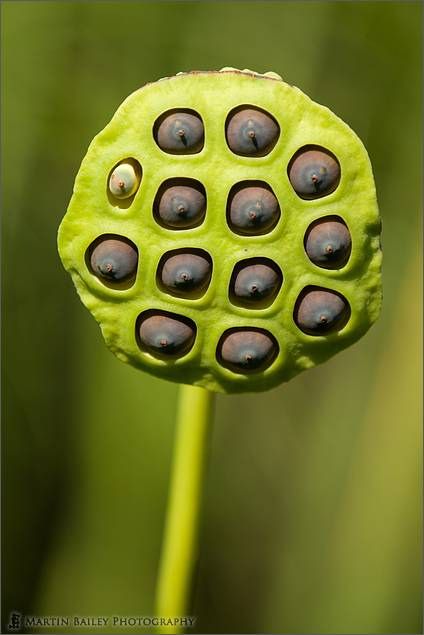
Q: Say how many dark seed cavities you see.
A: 12